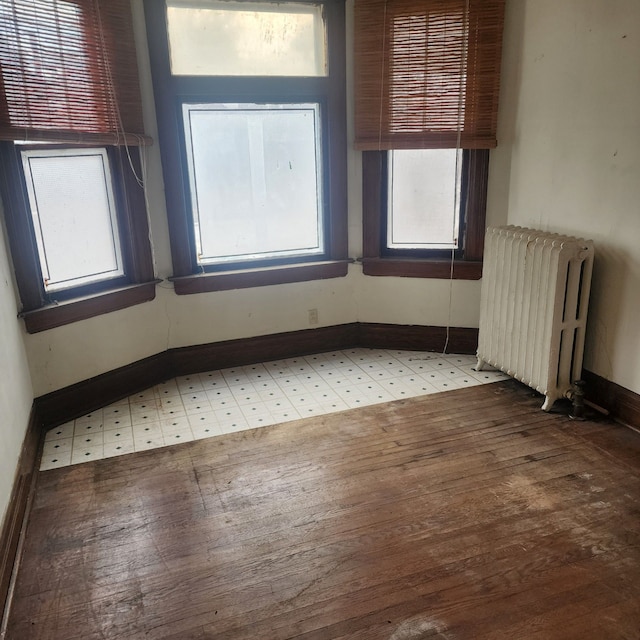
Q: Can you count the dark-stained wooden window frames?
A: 3